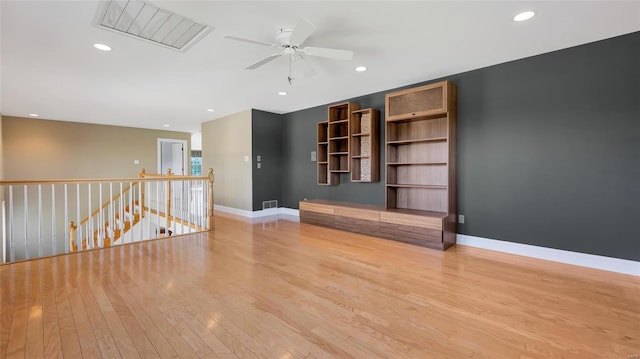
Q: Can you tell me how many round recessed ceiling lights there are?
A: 7